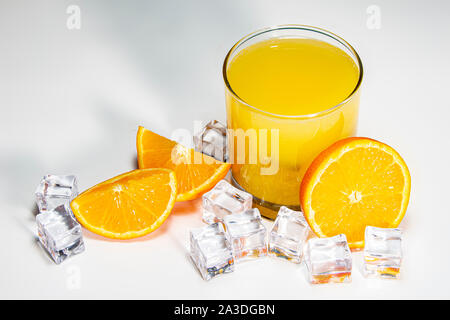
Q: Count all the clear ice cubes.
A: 9